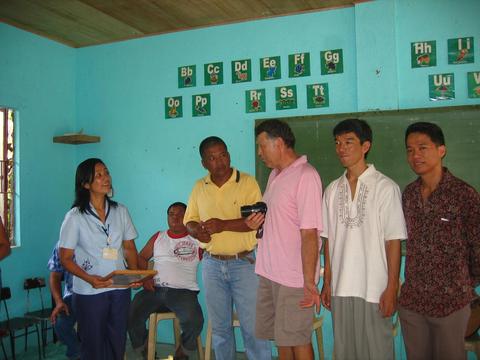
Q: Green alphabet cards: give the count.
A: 15